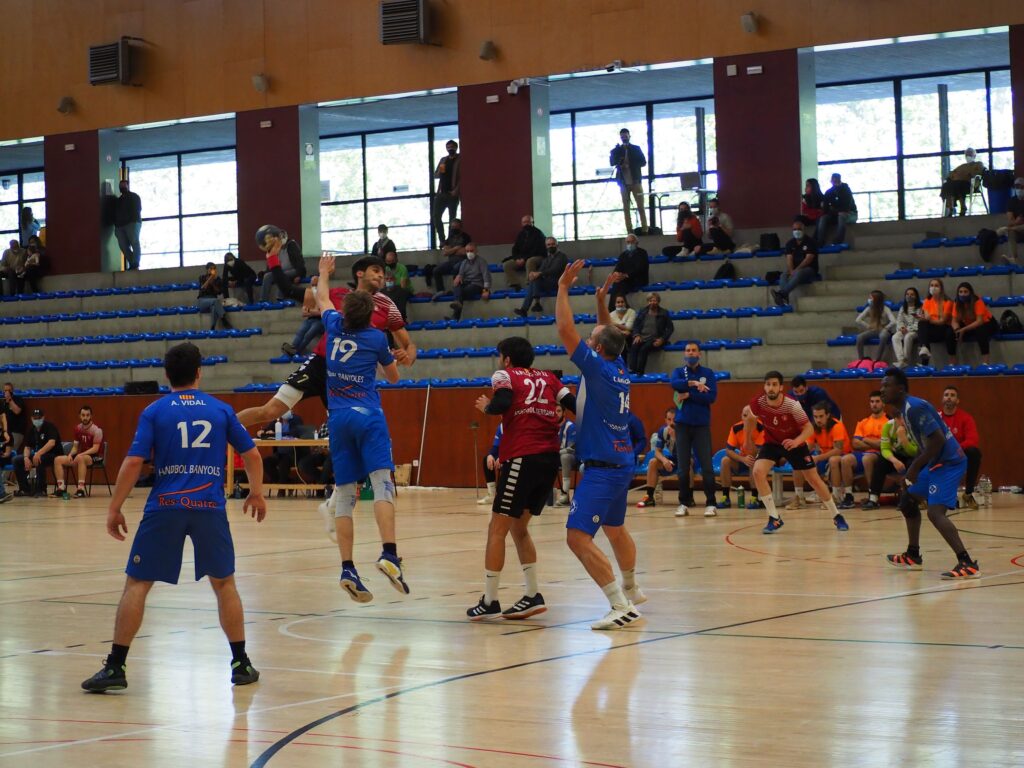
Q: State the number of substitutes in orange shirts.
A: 3